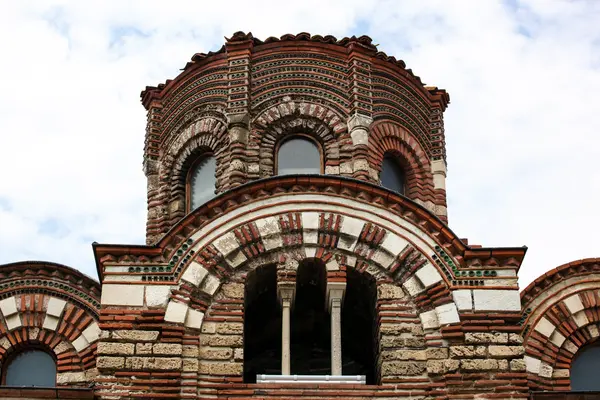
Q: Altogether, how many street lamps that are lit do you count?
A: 0